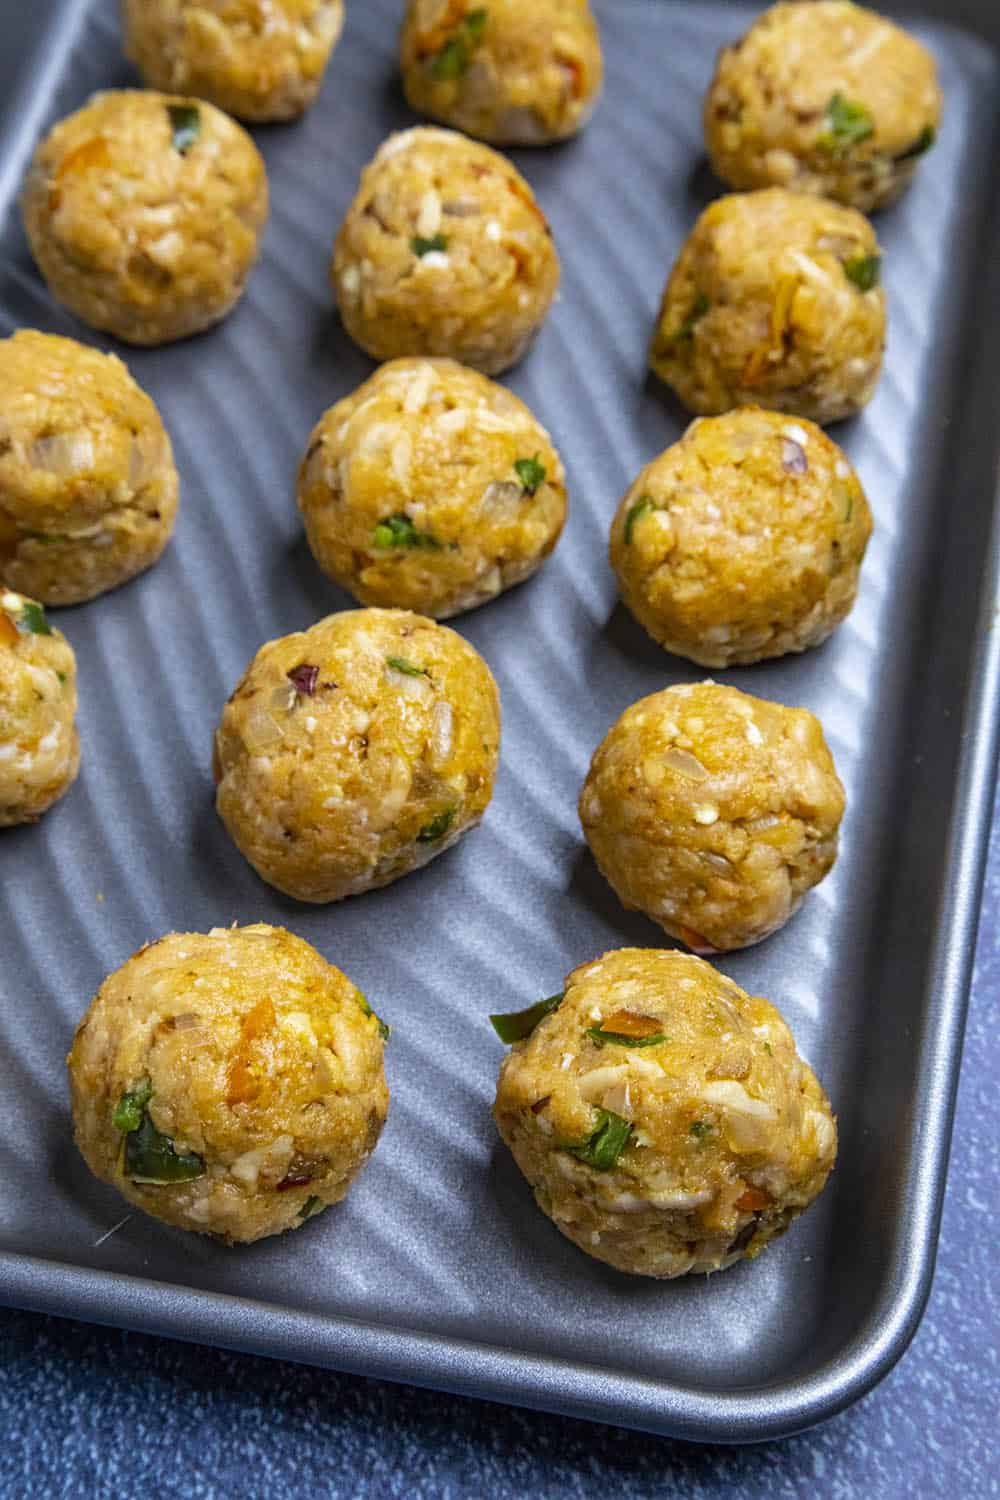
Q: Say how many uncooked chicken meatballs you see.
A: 14